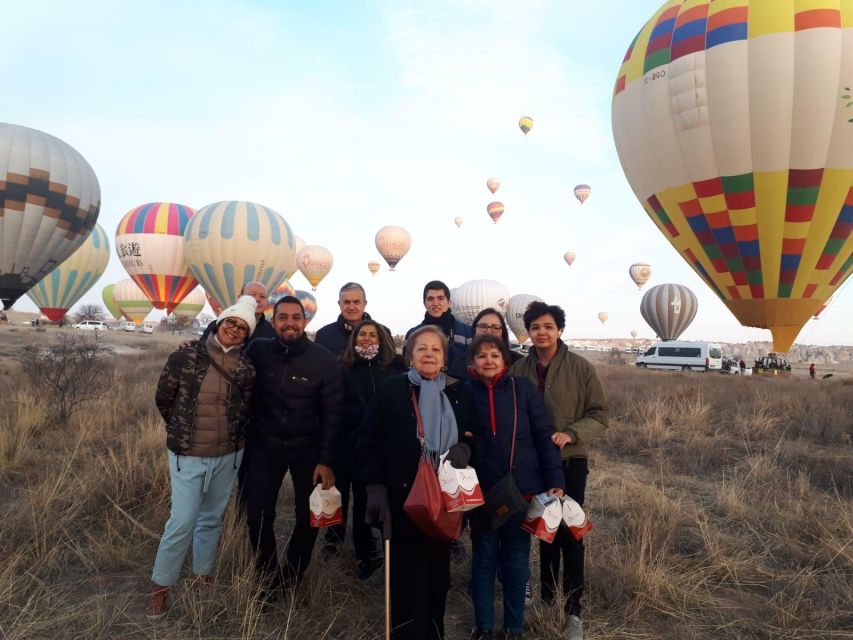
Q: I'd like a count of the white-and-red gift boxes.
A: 4